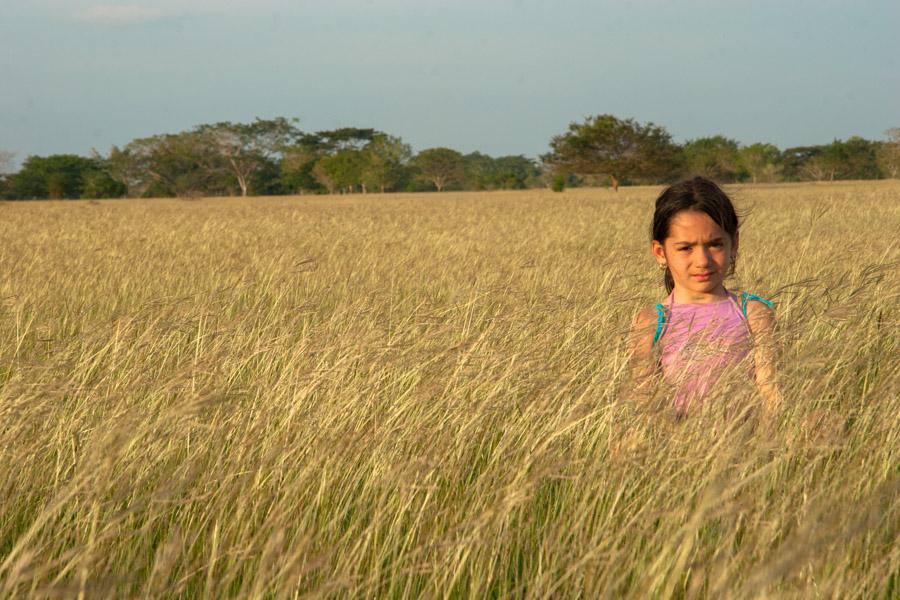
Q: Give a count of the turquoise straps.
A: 2